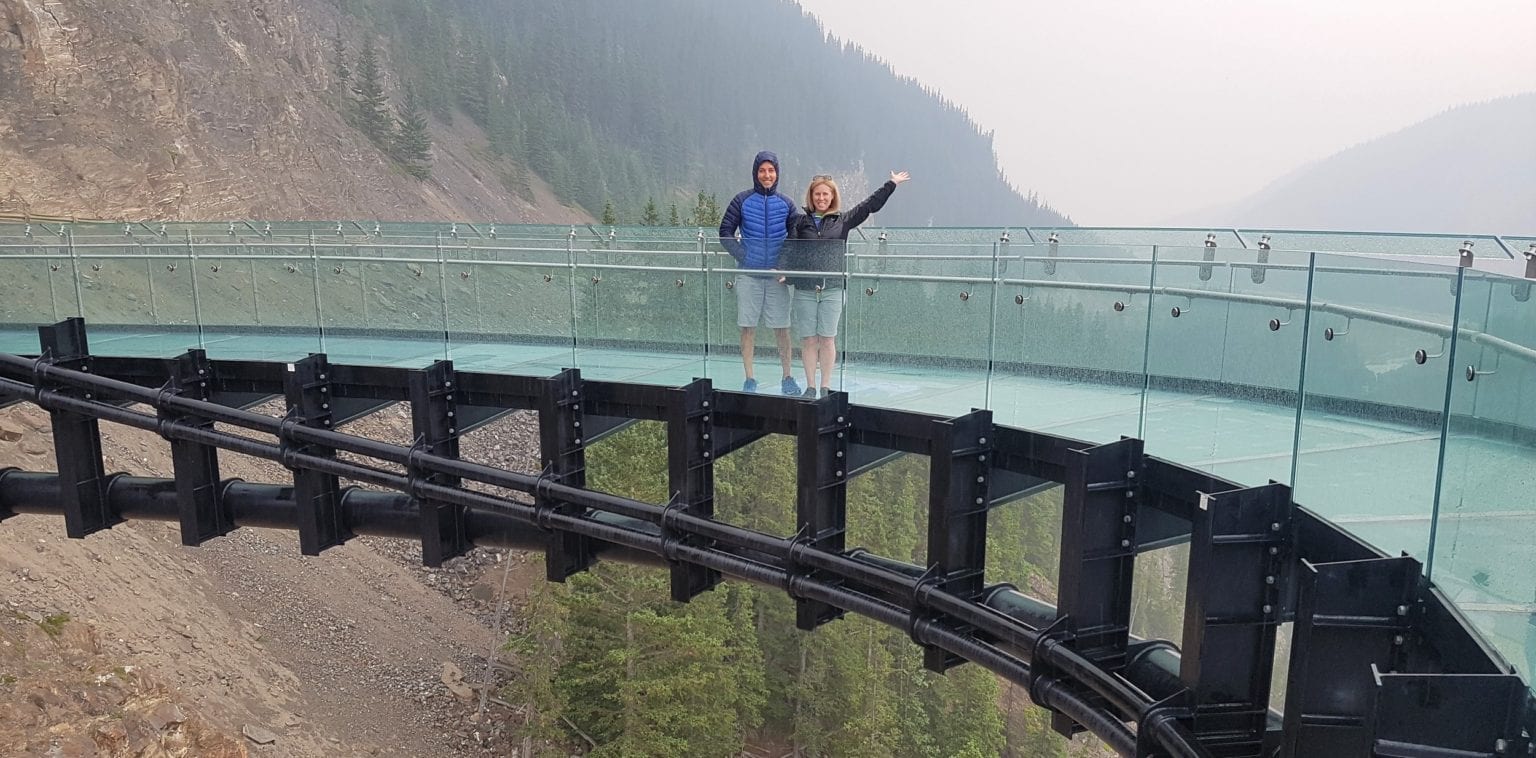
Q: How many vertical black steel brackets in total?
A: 12